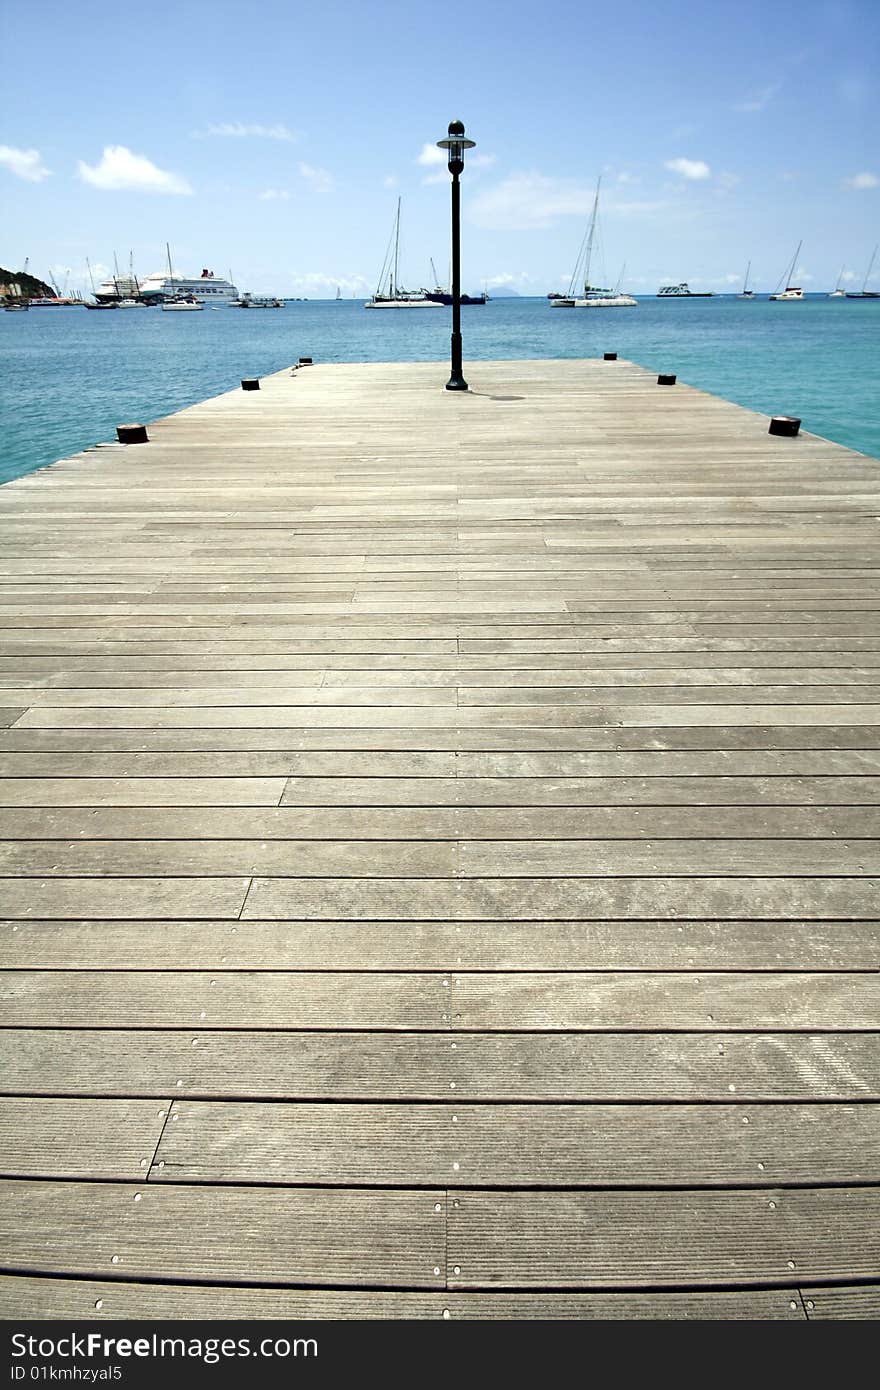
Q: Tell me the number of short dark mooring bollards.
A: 6